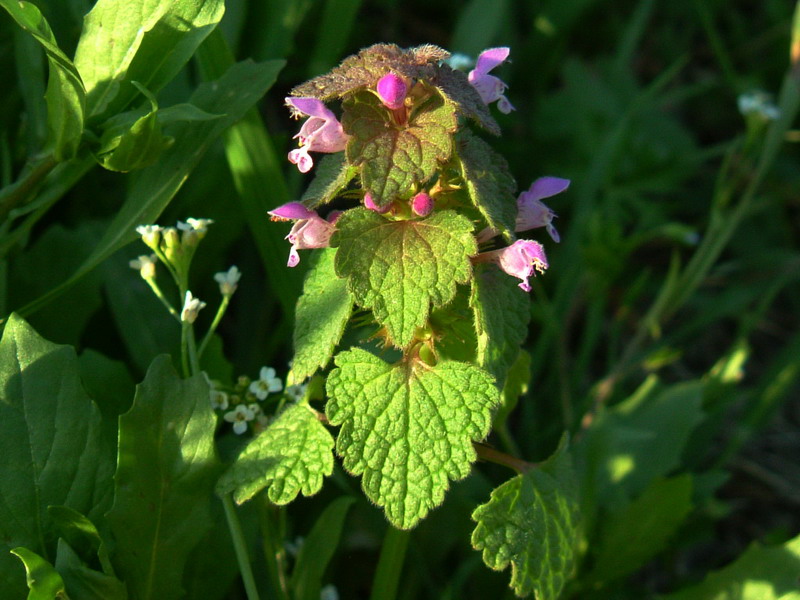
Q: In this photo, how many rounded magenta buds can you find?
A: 3